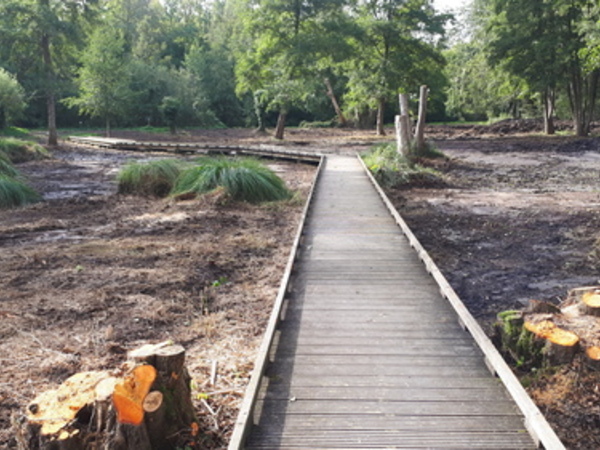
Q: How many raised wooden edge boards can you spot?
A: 2